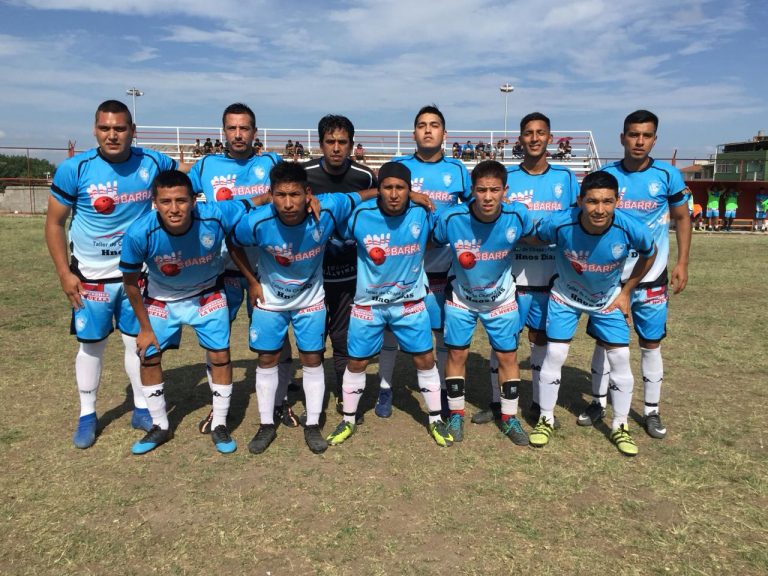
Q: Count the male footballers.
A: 11